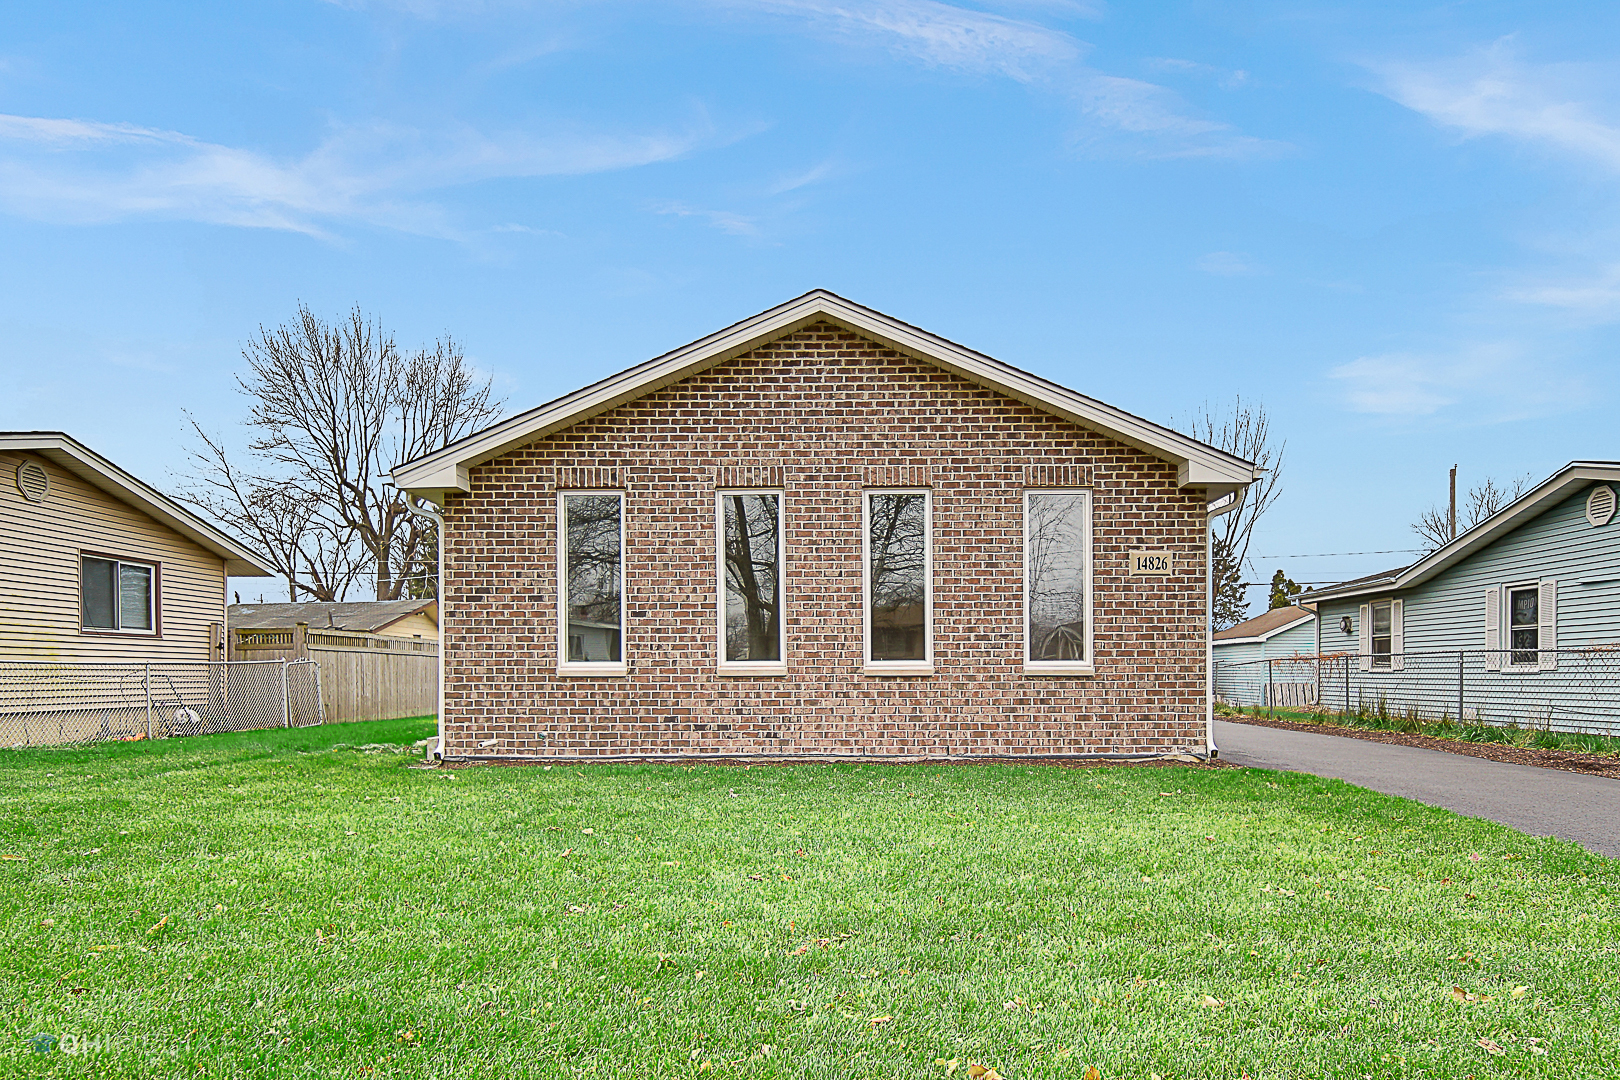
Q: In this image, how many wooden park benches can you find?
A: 0